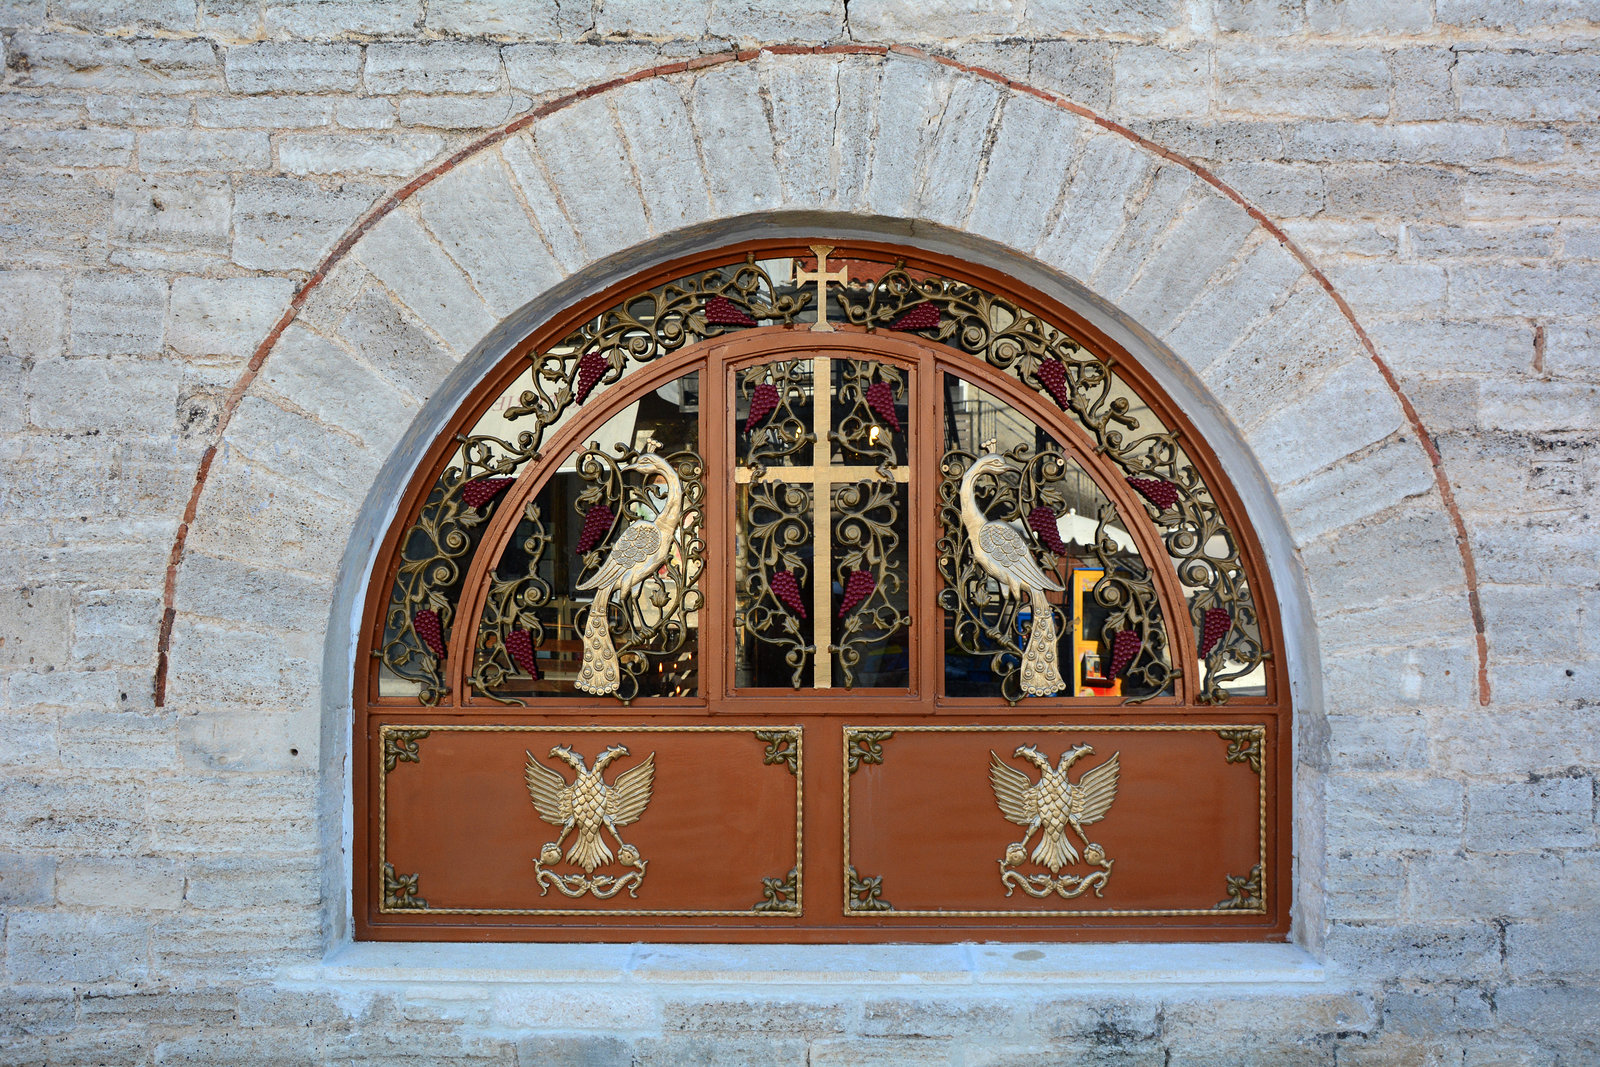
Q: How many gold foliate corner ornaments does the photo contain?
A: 8